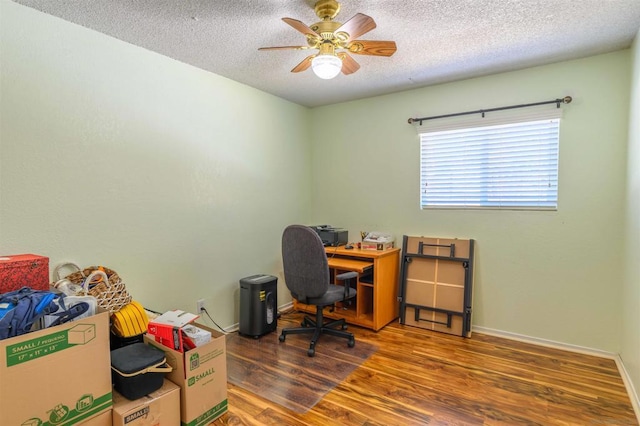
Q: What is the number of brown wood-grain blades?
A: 6